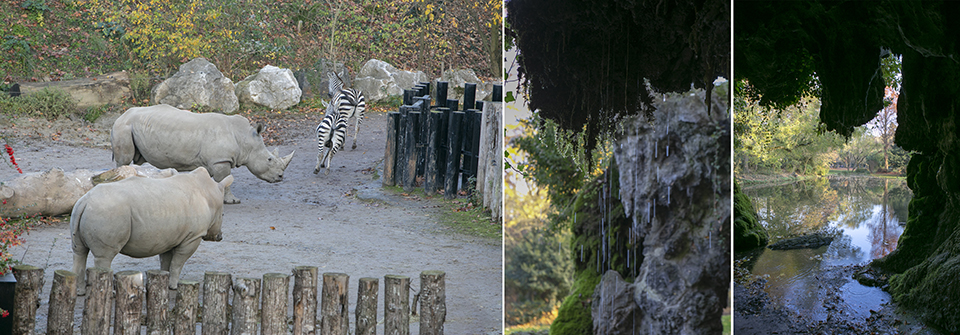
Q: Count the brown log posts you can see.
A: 14